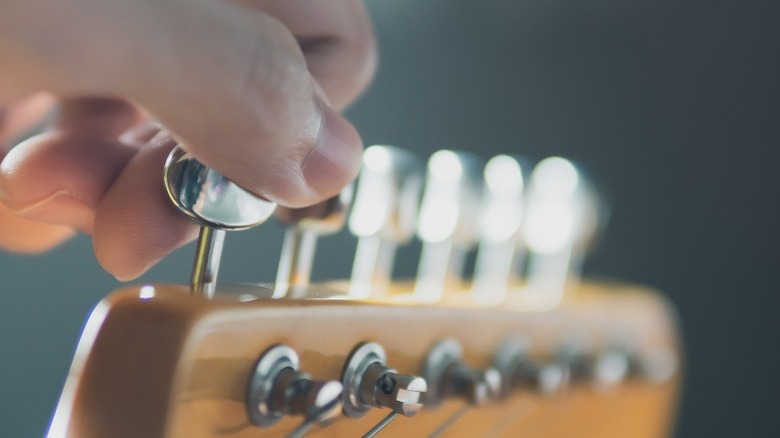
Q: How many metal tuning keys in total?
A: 6